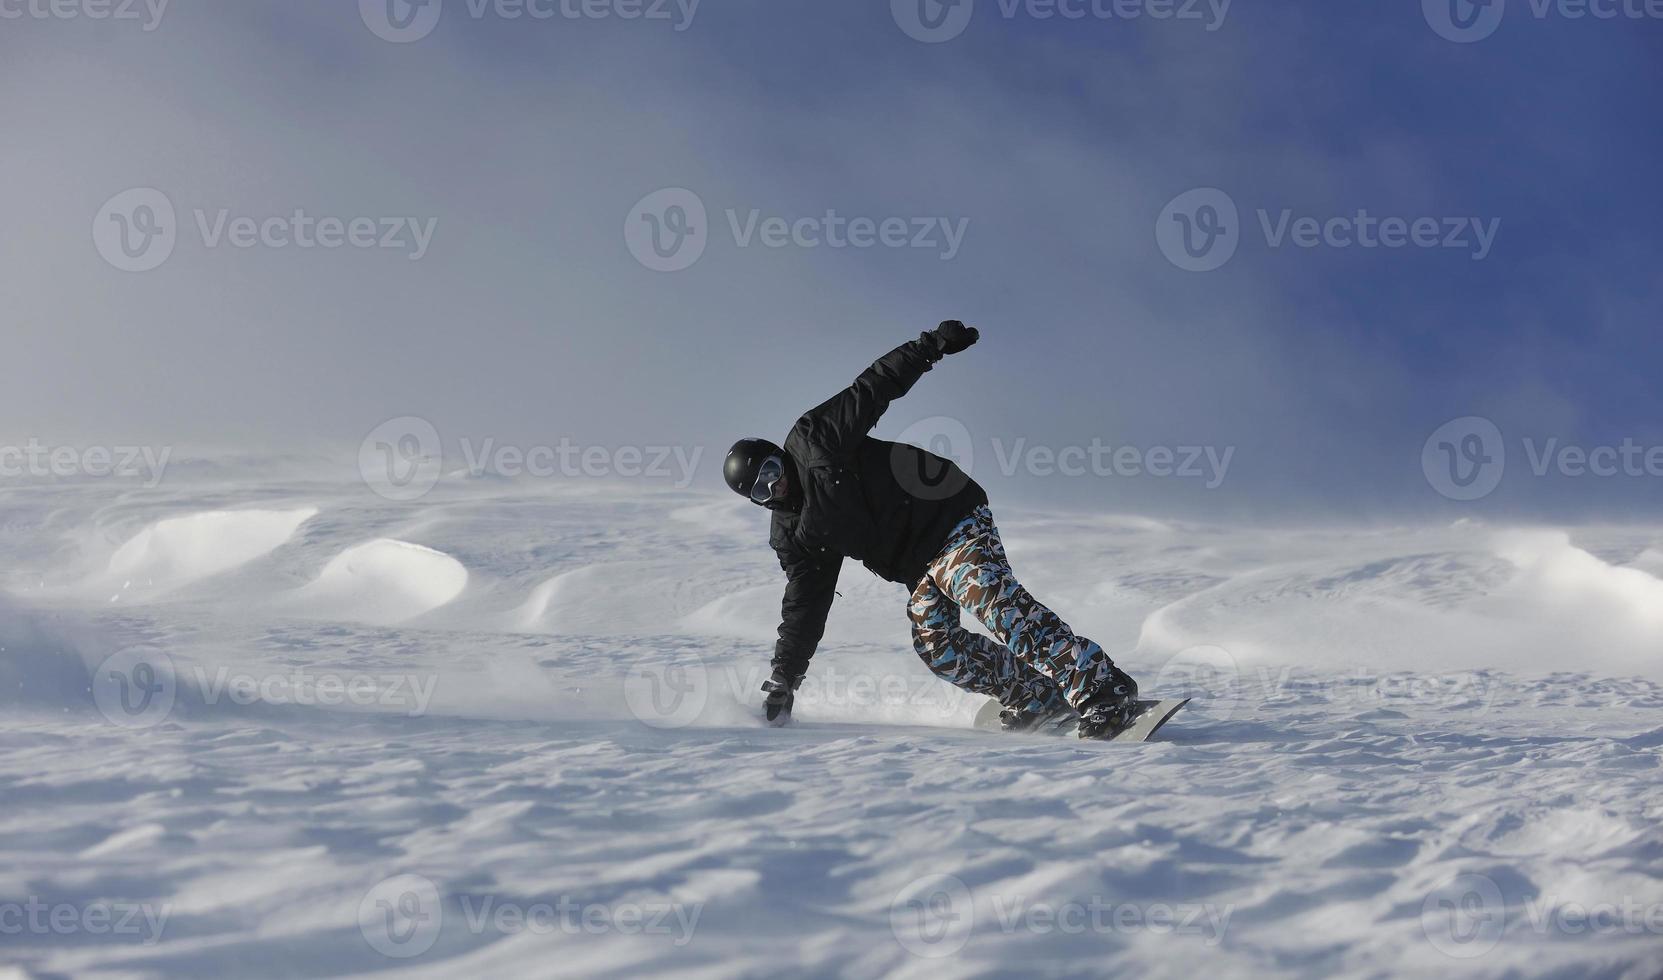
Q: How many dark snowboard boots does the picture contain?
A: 2